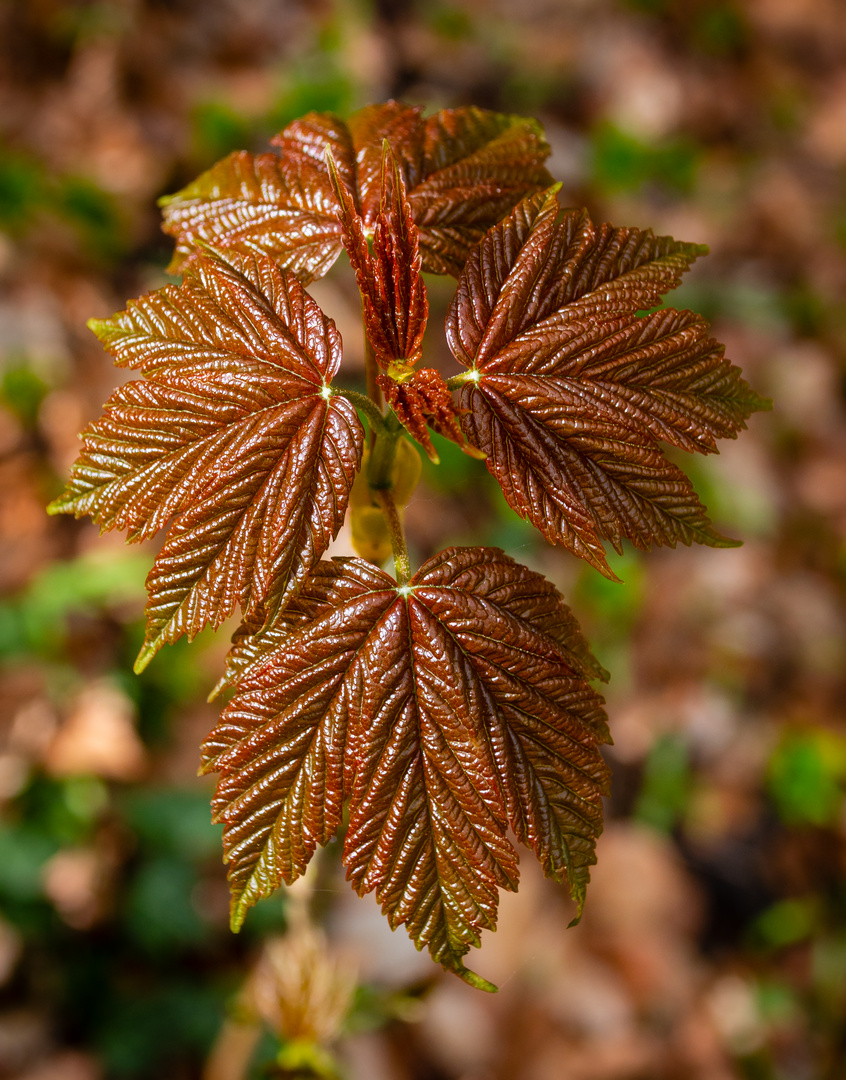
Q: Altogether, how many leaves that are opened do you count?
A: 4